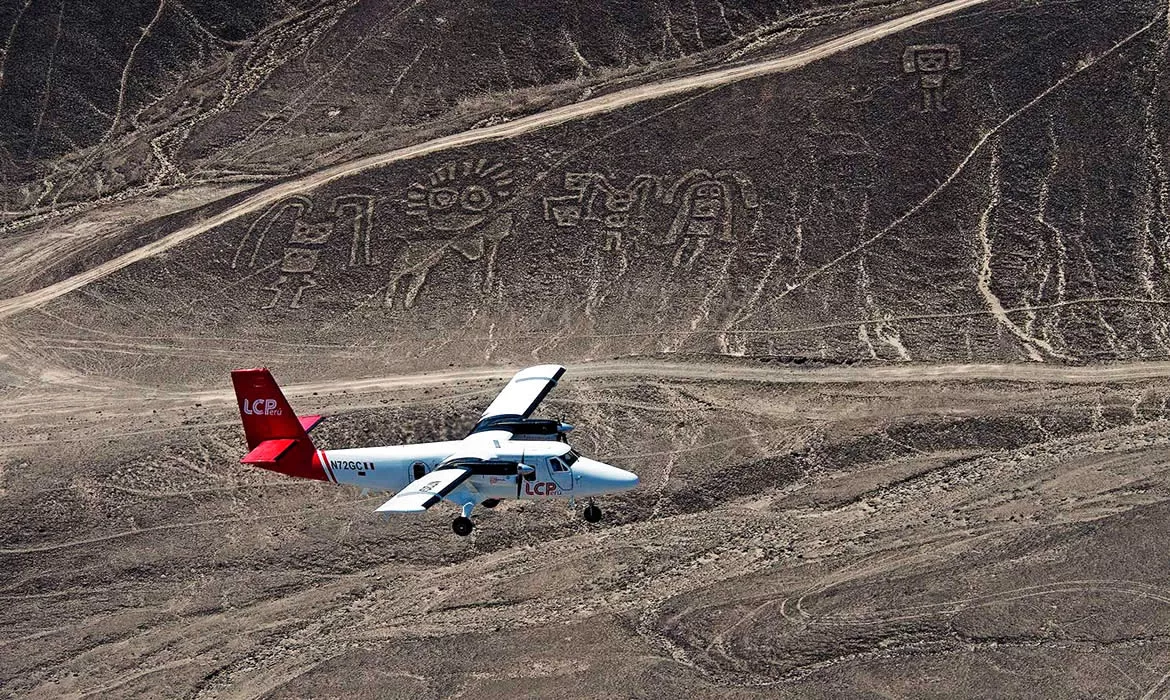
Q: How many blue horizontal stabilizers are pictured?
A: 0